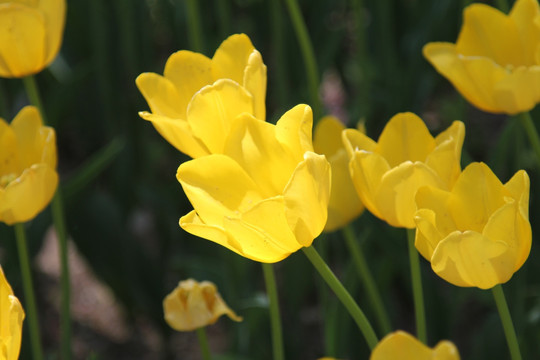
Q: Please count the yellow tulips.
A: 11